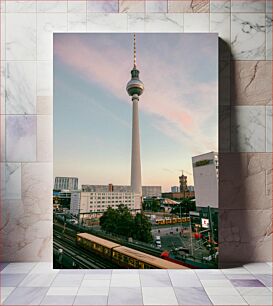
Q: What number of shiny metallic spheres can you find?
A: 1